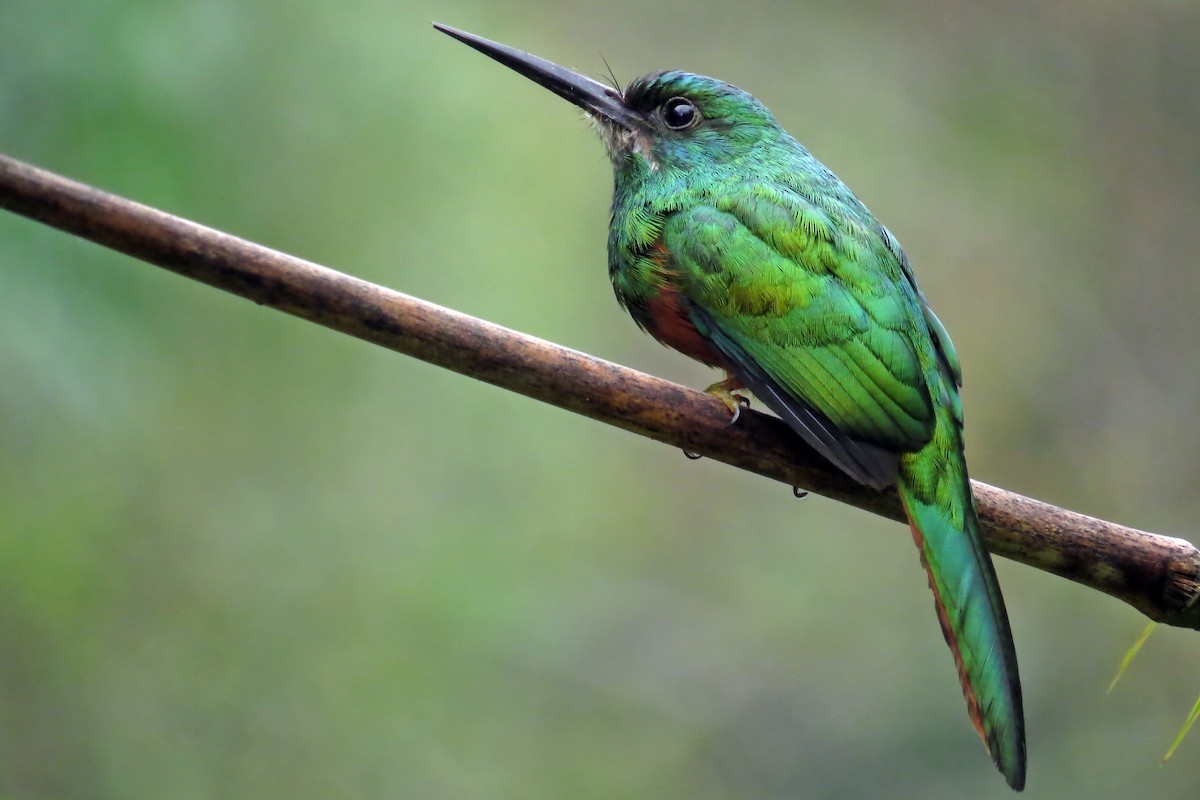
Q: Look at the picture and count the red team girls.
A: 0